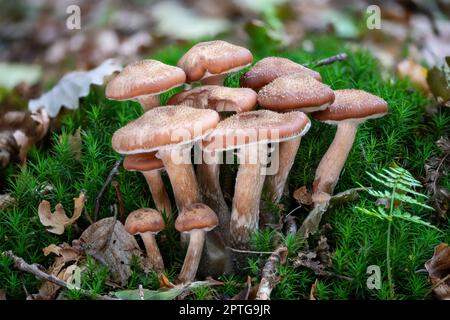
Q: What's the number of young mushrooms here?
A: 2